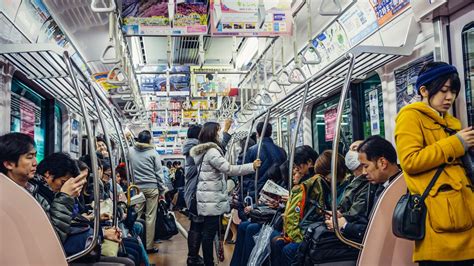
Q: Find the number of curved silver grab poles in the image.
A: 8